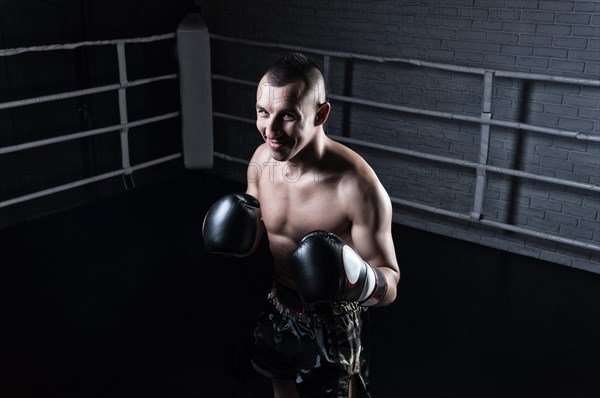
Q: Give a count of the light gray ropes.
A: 8